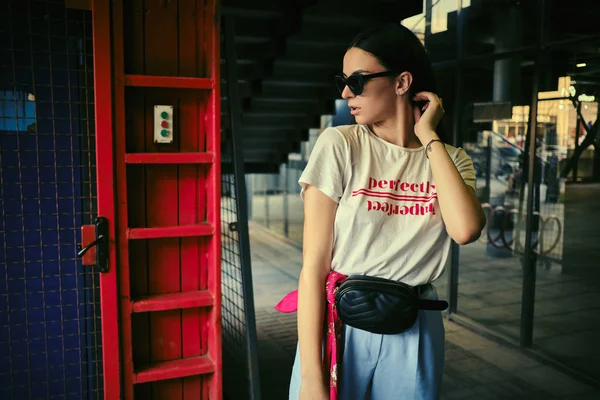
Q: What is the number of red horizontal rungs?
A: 5